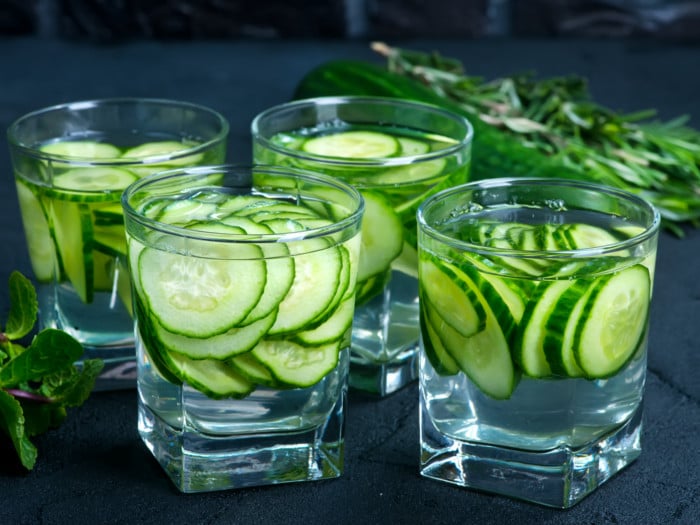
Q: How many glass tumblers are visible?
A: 4